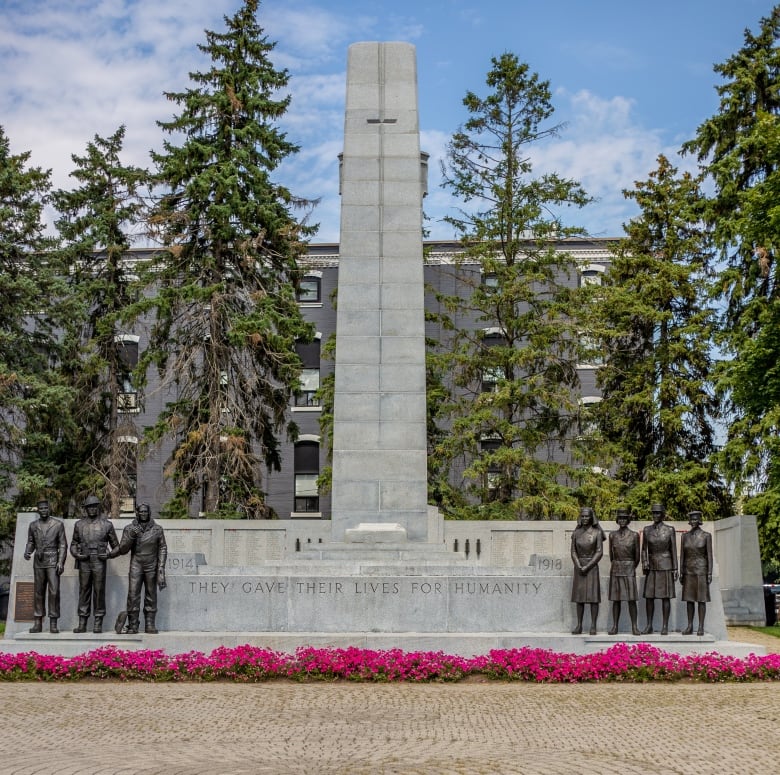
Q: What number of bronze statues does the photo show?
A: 7